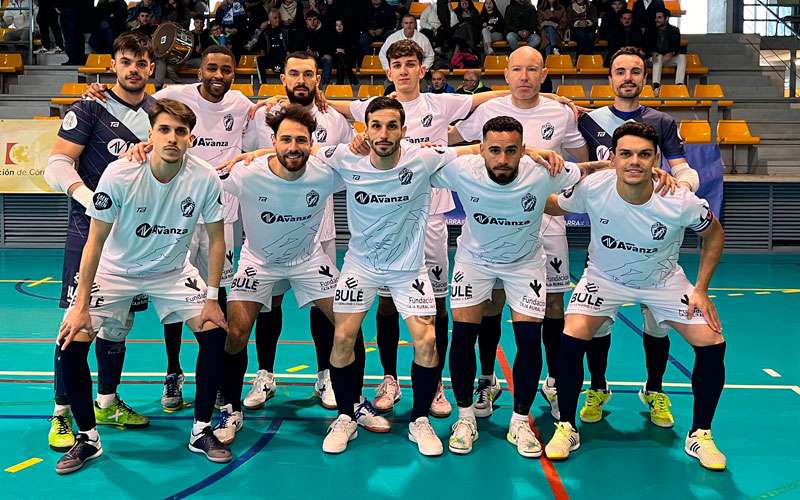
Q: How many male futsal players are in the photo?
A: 11